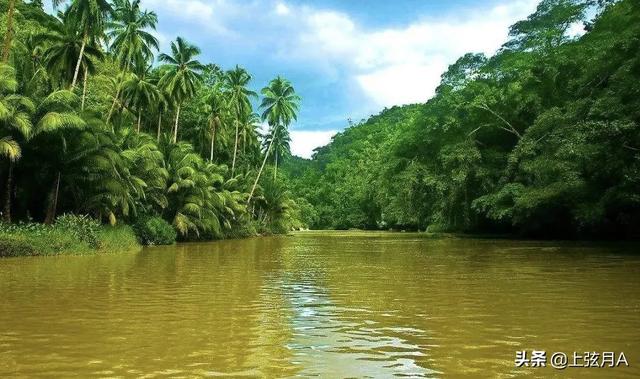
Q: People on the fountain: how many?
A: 0